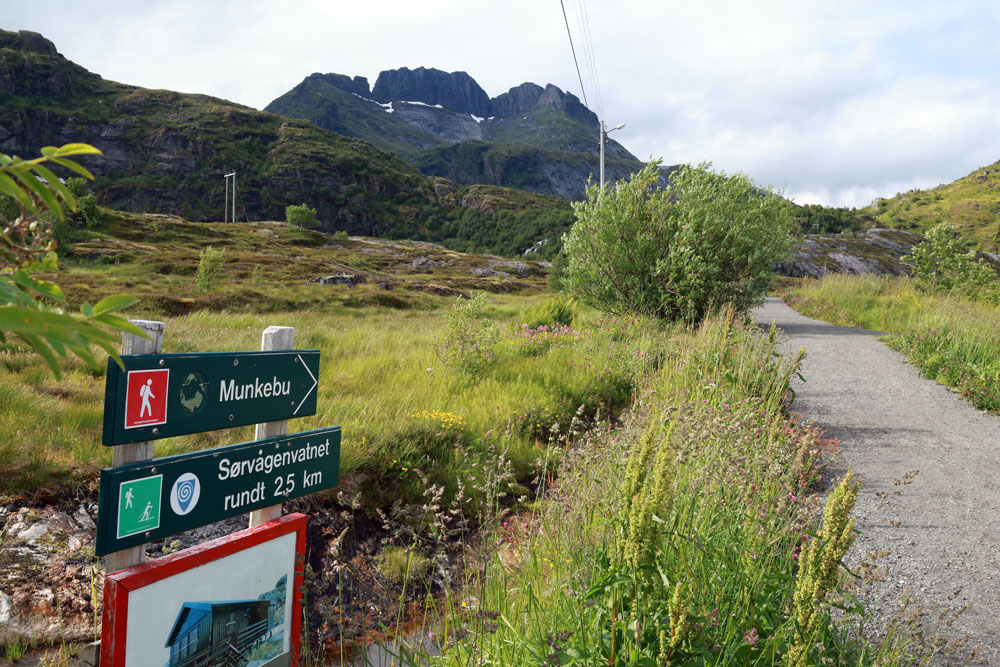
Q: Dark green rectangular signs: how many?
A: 2